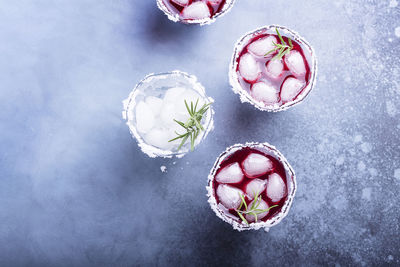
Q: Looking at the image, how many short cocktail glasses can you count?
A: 4